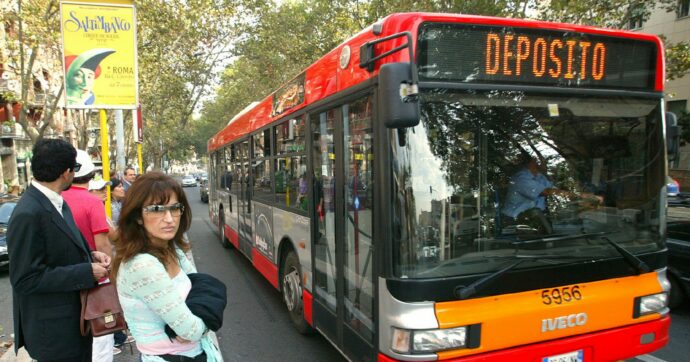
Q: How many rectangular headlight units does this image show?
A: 2